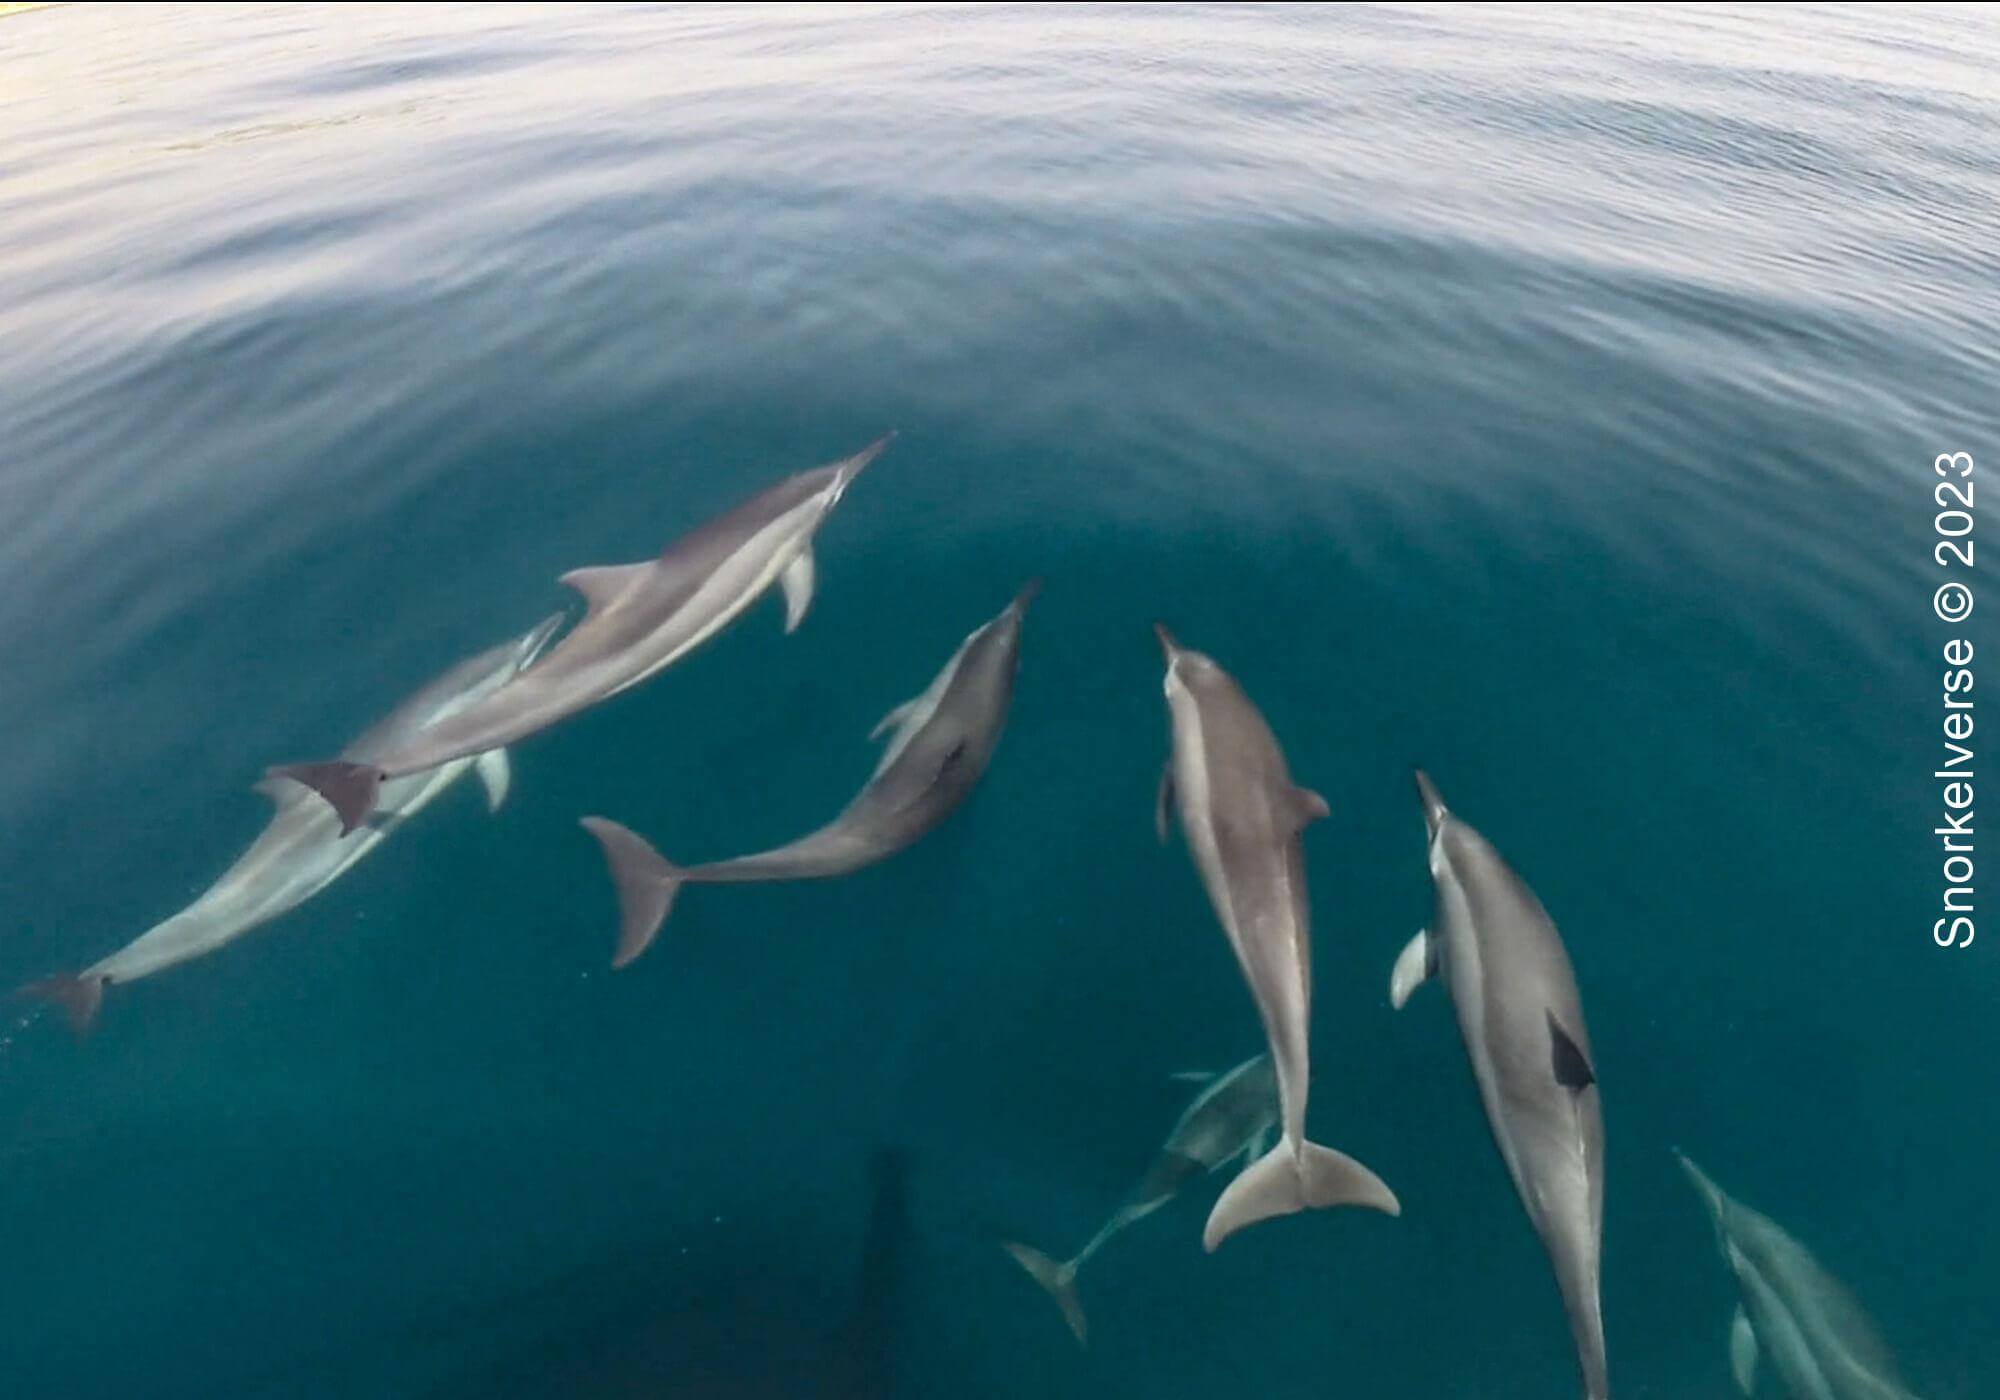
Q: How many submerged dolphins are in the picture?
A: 7